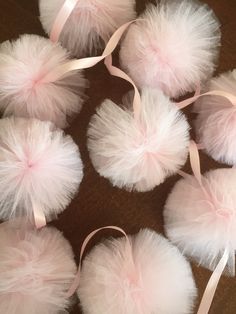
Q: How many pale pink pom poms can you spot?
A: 9